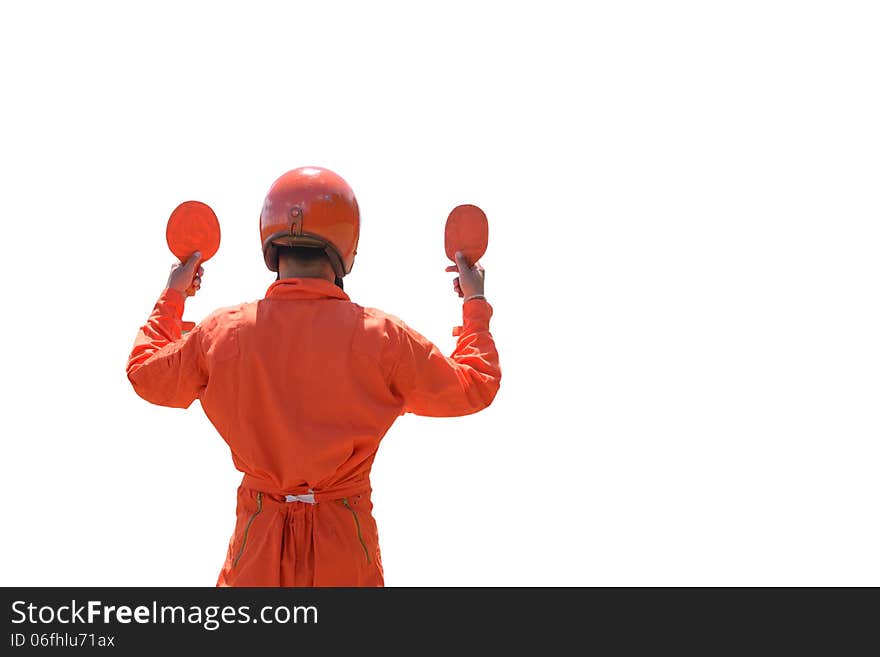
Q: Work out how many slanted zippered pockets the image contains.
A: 2